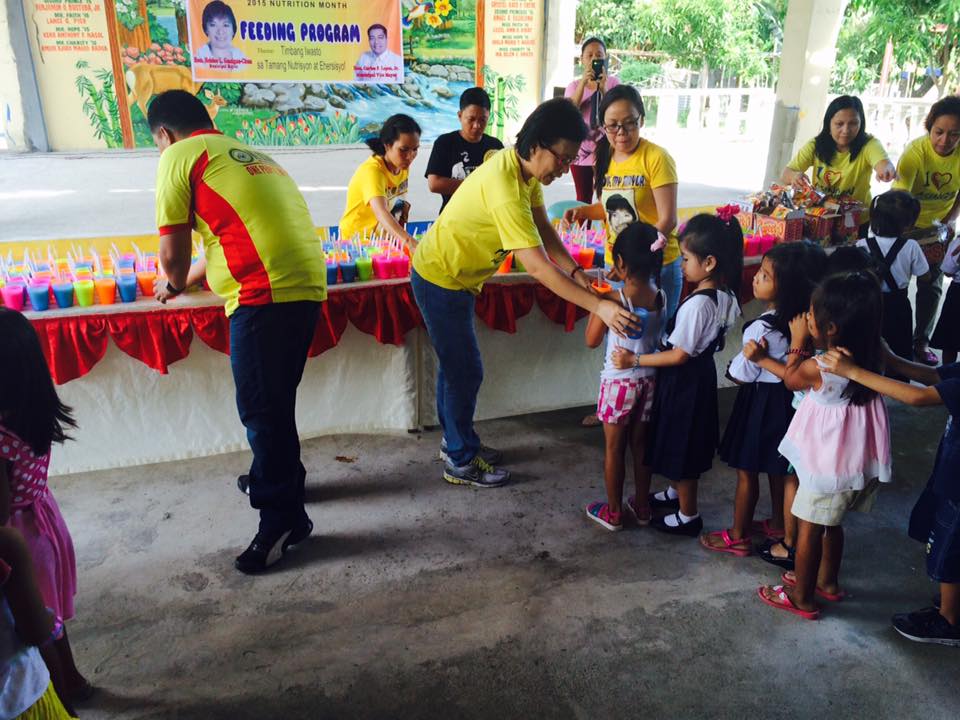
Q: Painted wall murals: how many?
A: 1